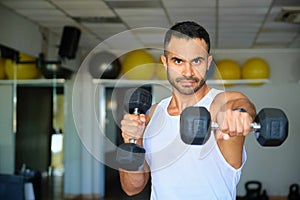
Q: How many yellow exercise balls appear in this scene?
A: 6